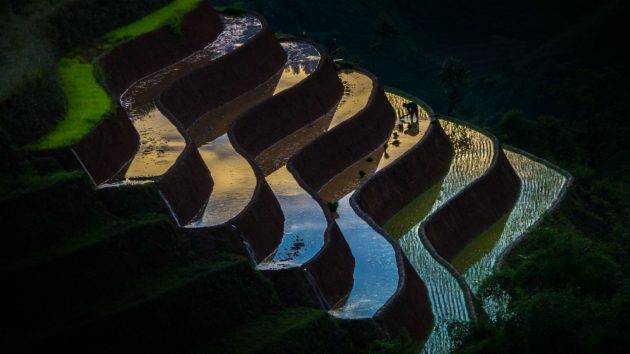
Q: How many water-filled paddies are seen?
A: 6